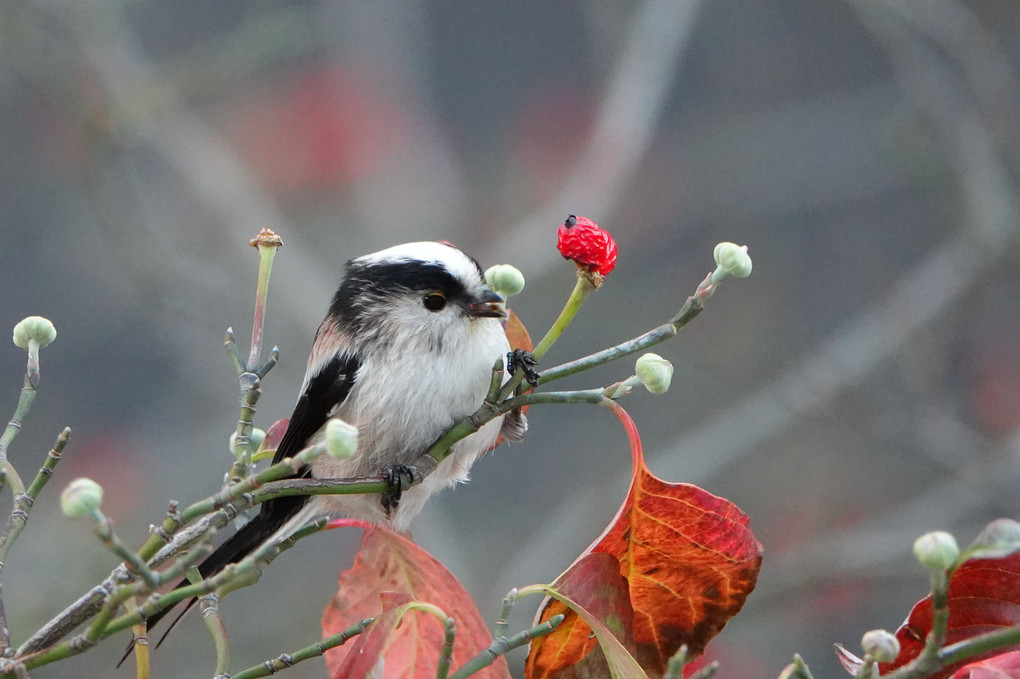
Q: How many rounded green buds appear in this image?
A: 9